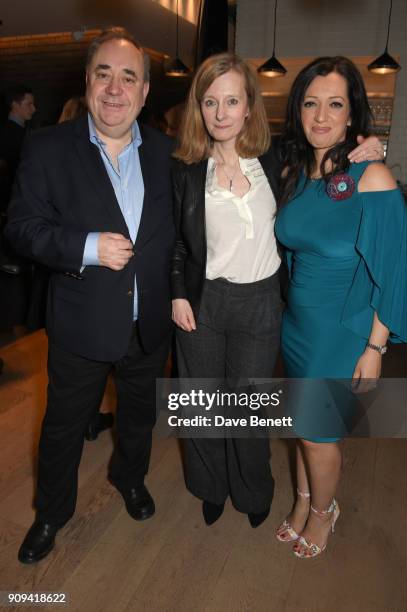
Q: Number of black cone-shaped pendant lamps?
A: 3